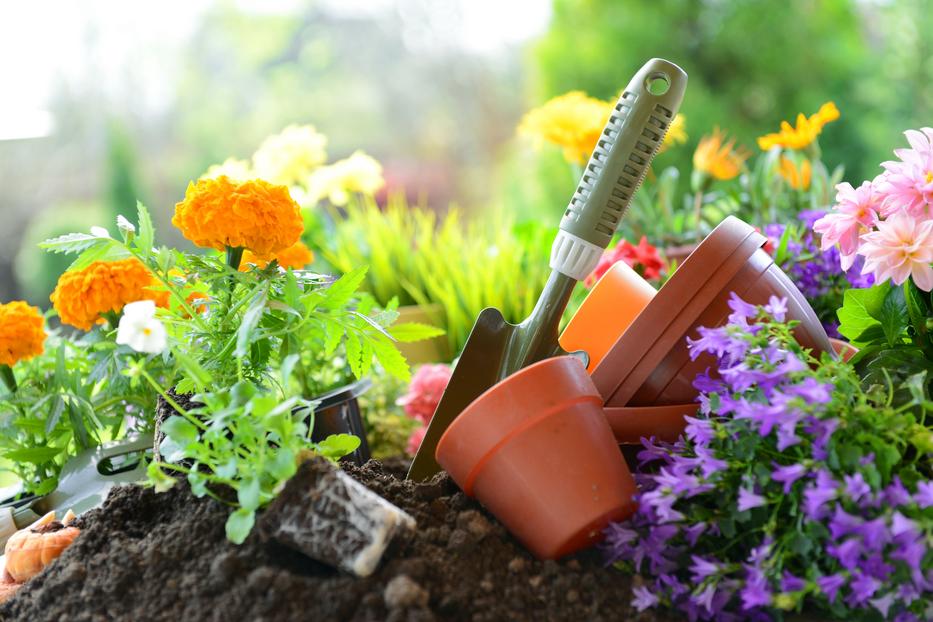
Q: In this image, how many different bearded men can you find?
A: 0